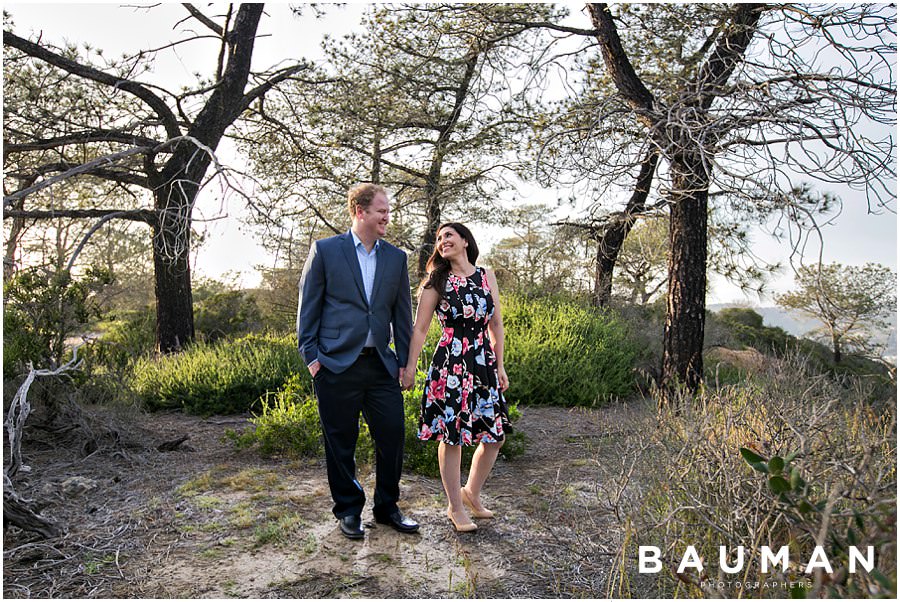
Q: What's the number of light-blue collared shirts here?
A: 1